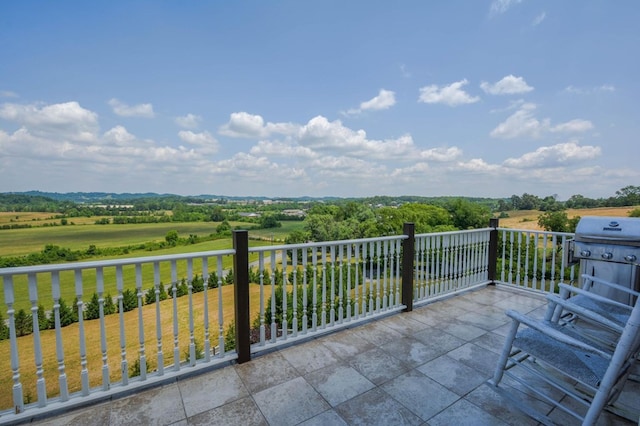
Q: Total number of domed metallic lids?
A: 1